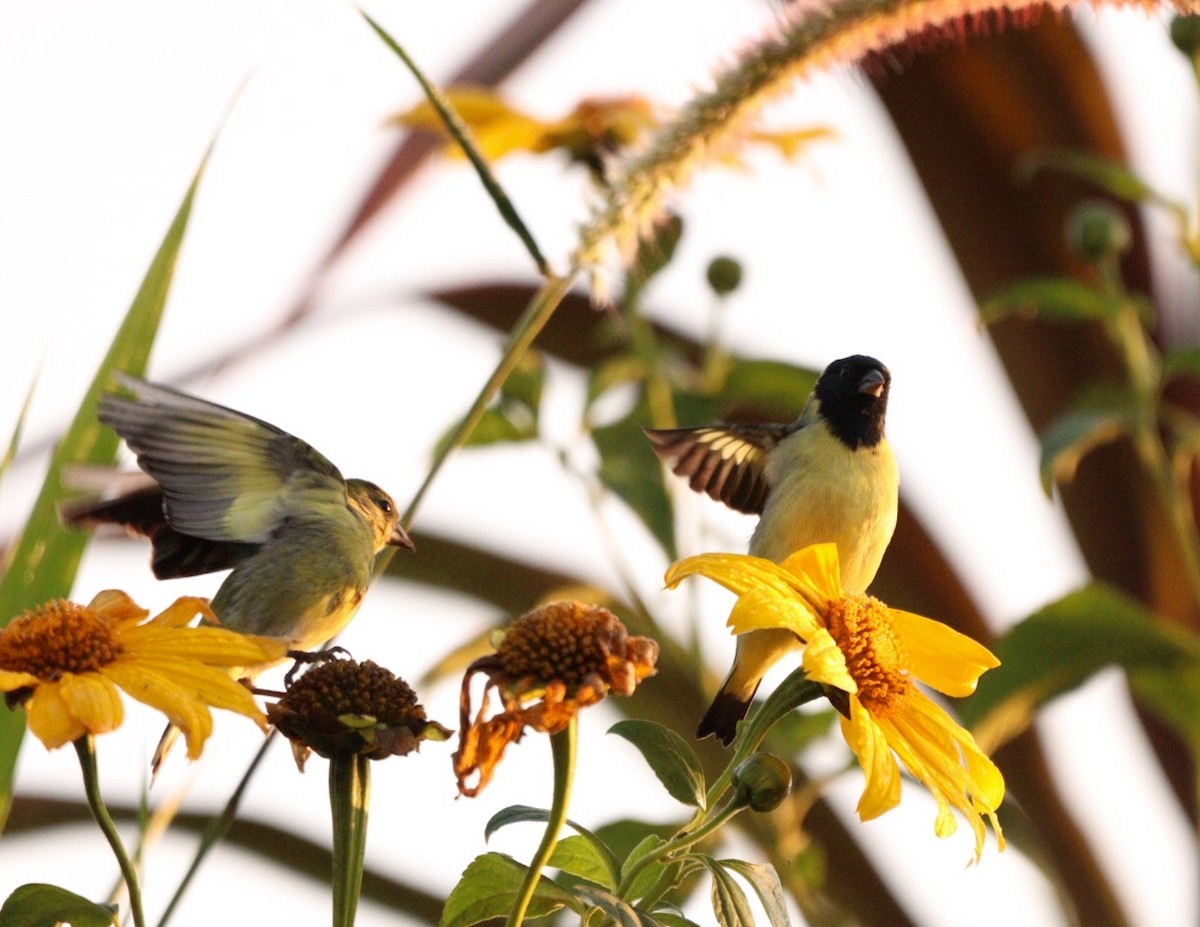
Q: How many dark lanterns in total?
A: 0